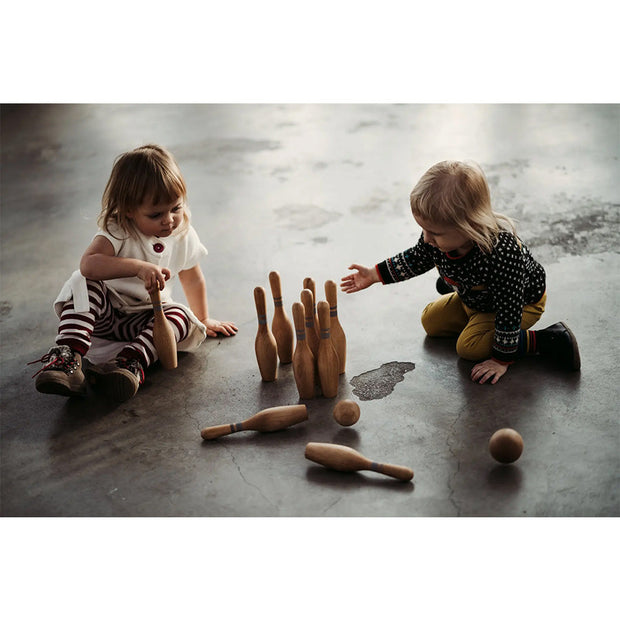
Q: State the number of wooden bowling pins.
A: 10